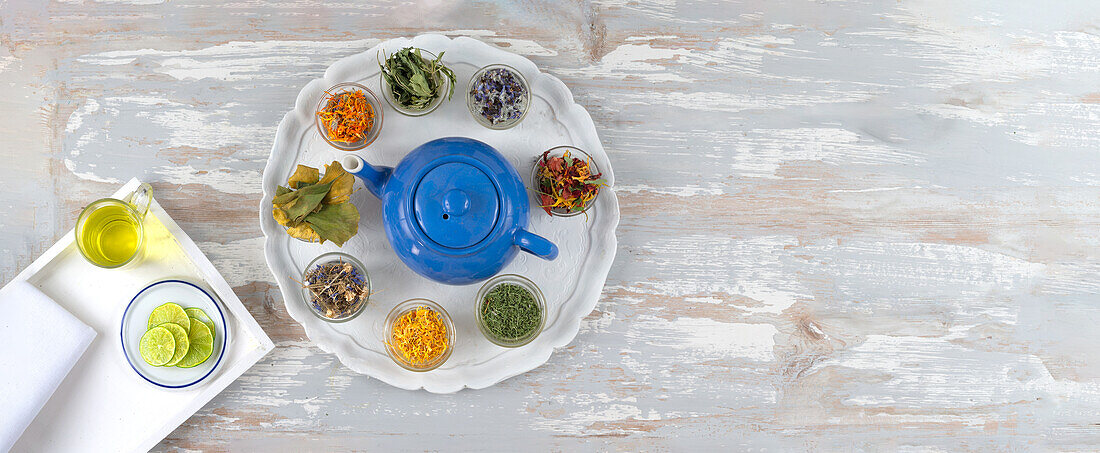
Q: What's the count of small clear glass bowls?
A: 8